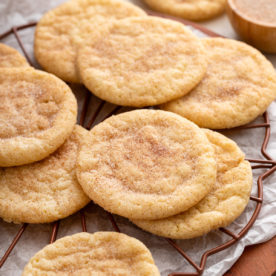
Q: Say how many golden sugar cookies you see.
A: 10